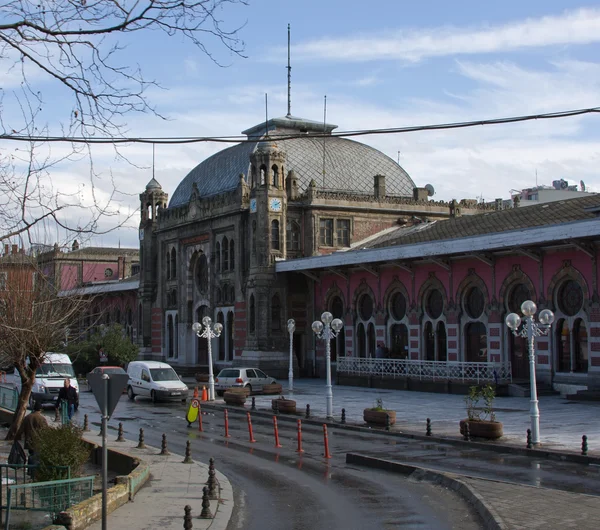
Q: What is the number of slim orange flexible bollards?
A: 6